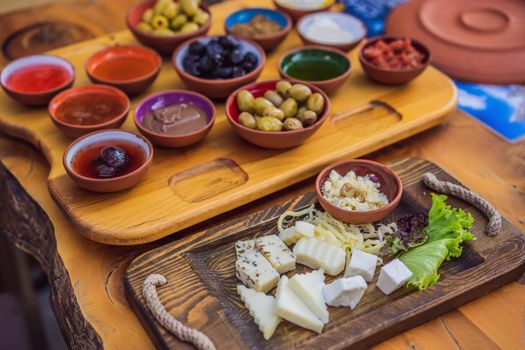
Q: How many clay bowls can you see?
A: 14